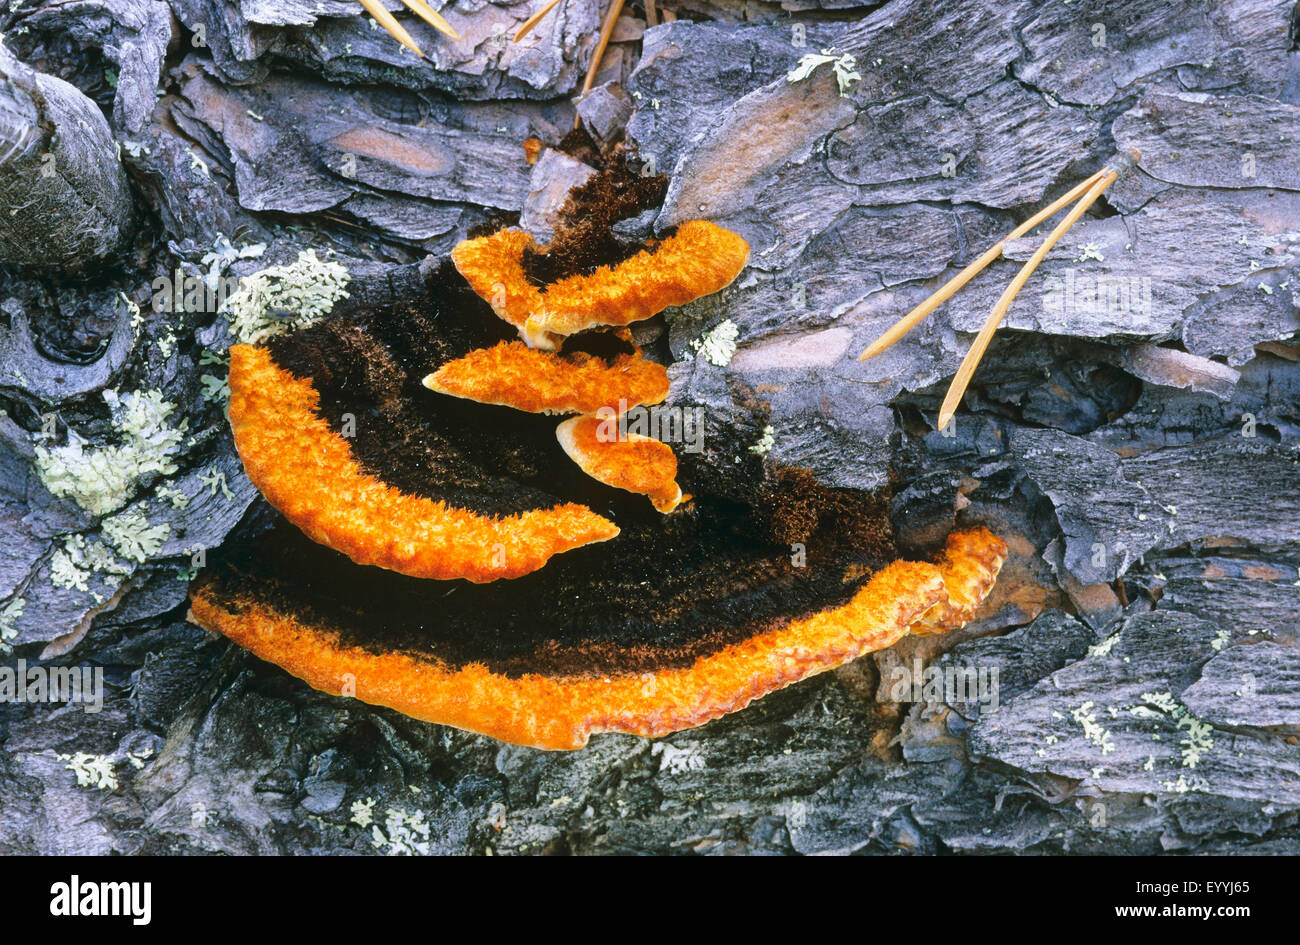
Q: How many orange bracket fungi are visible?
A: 5